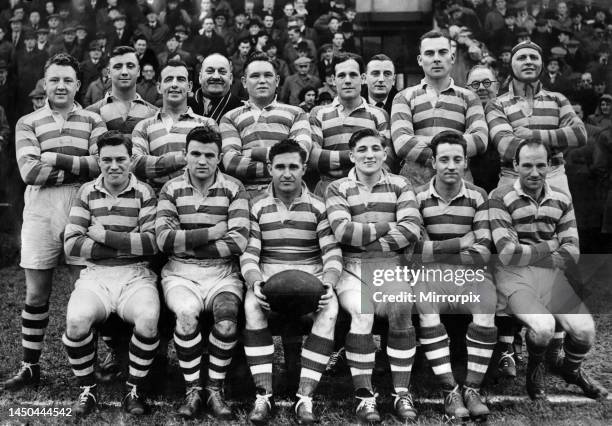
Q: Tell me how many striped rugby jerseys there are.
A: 13